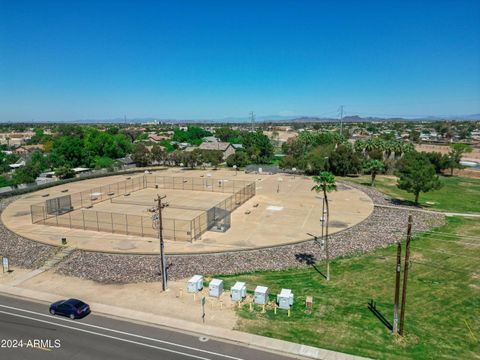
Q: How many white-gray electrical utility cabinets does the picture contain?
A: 5